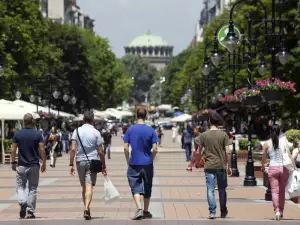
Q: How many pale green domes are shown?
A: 1